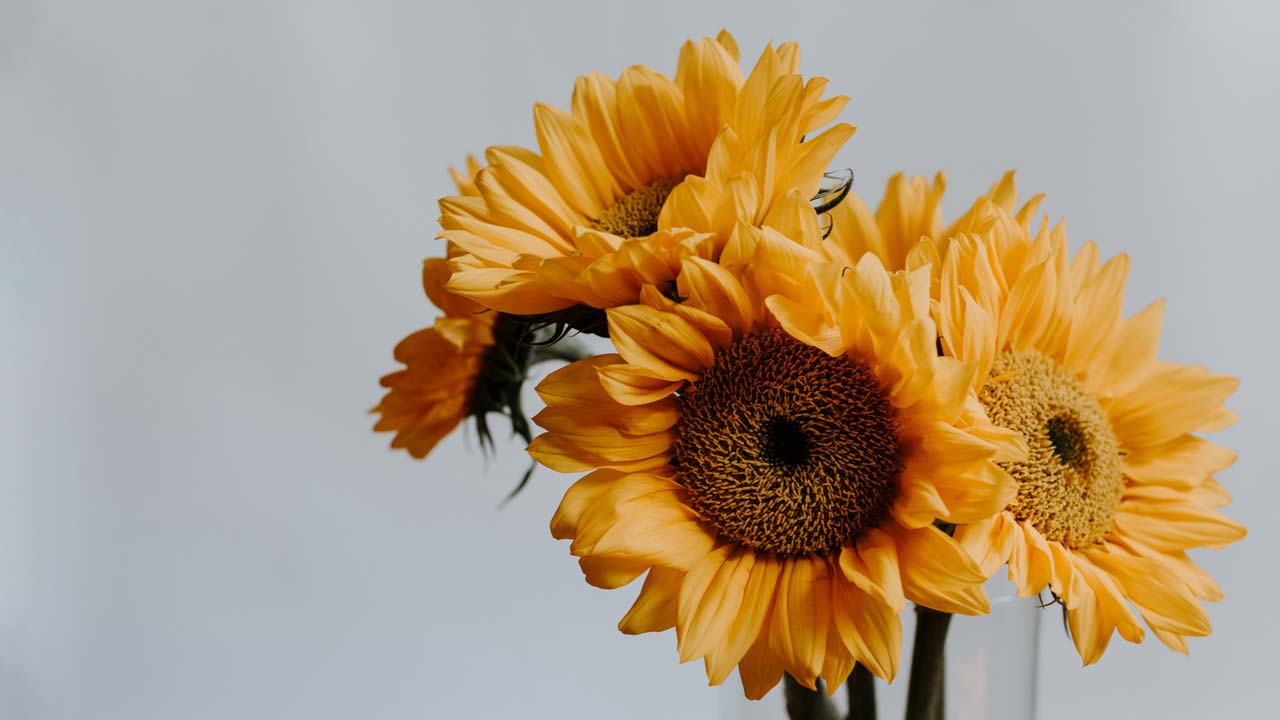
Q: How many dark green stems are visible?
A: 3